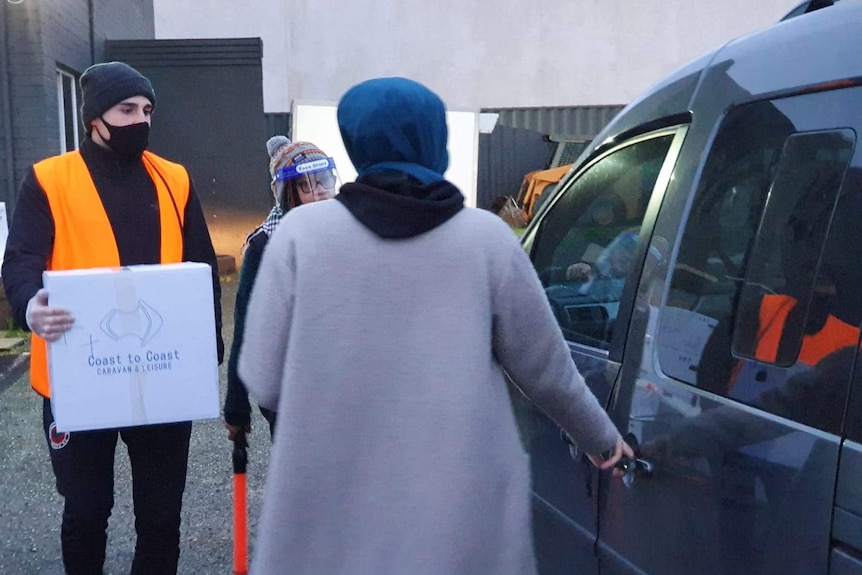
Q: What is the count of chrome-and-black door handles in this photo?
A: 2